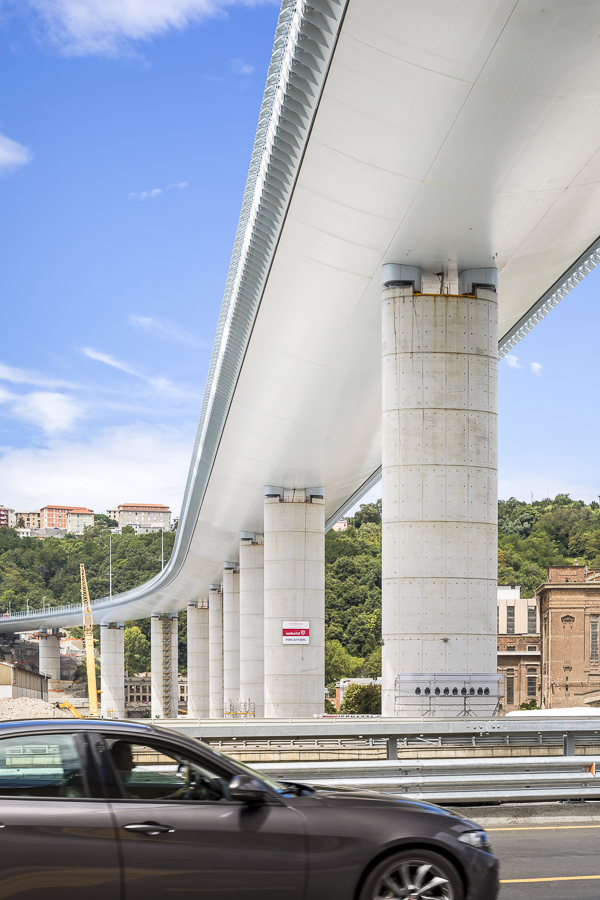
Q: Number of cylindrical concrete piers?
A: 9